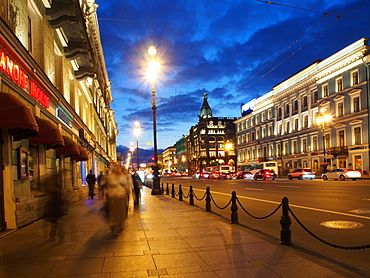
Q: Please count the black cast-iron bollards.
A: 8